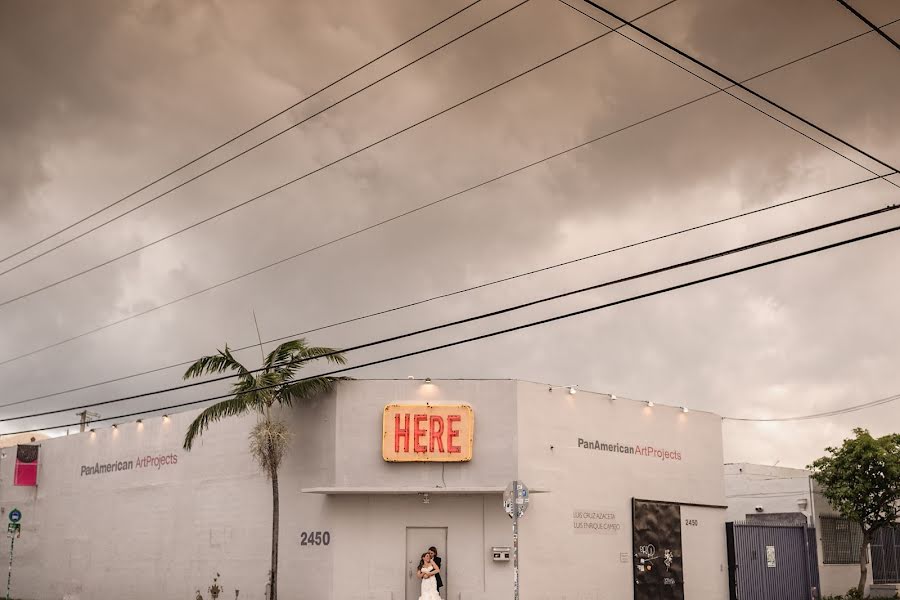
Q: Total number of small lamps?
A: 9